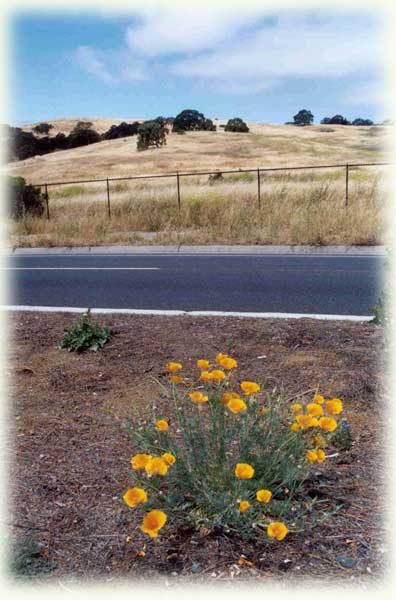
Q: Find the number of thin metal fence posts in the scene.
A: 5